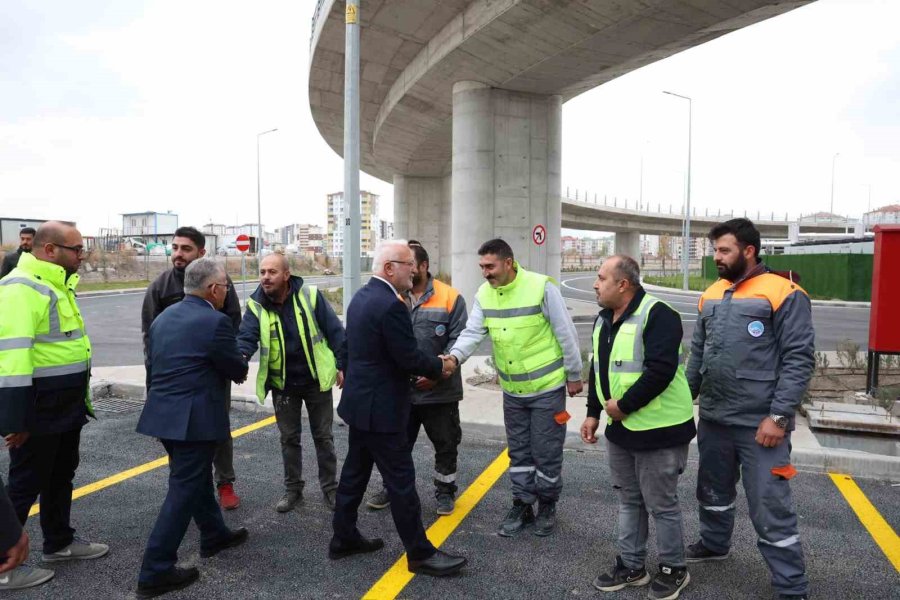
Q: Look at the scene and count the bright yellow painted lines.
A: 3